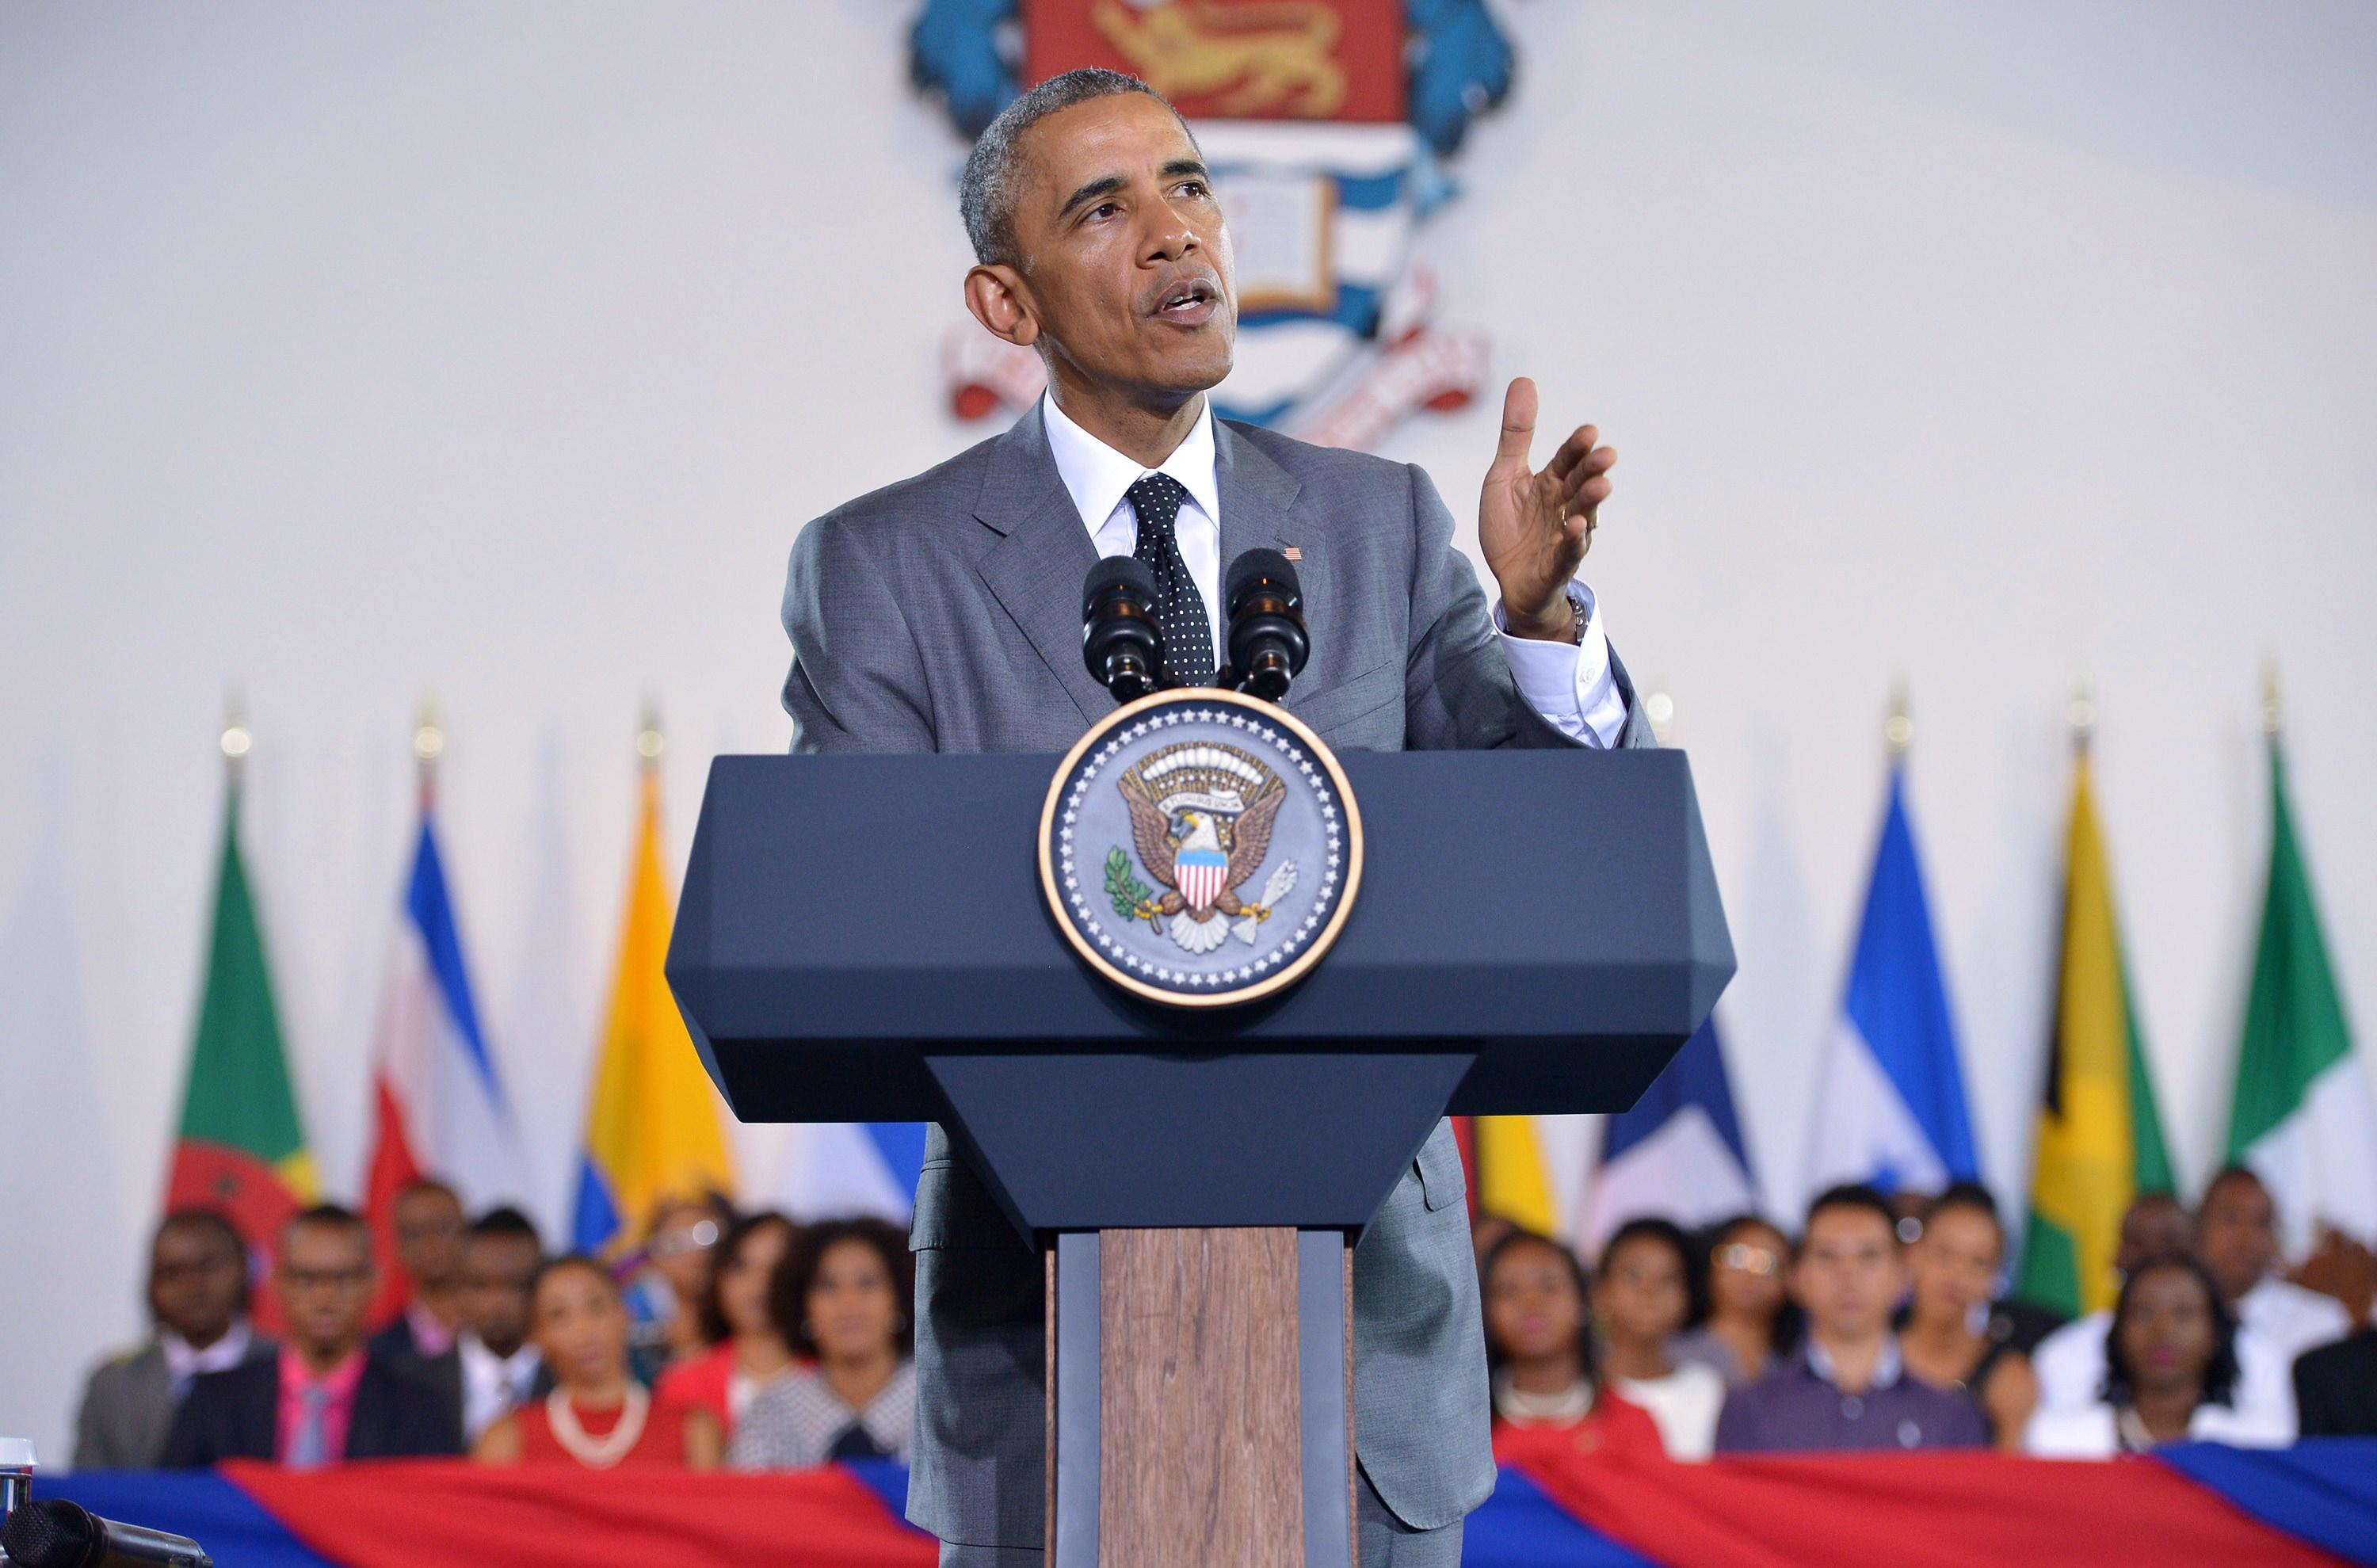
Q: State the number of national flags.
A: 9